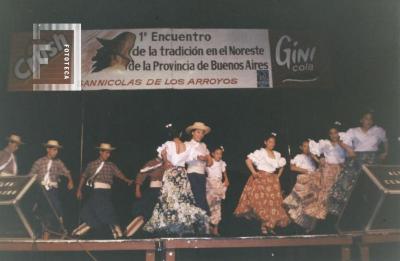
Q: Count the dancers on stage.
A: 11